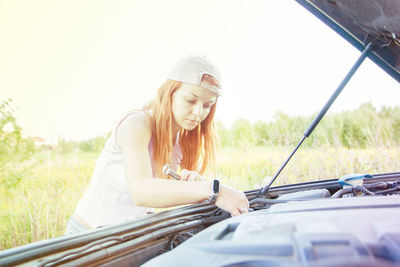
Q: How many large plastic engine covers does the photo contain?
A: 1